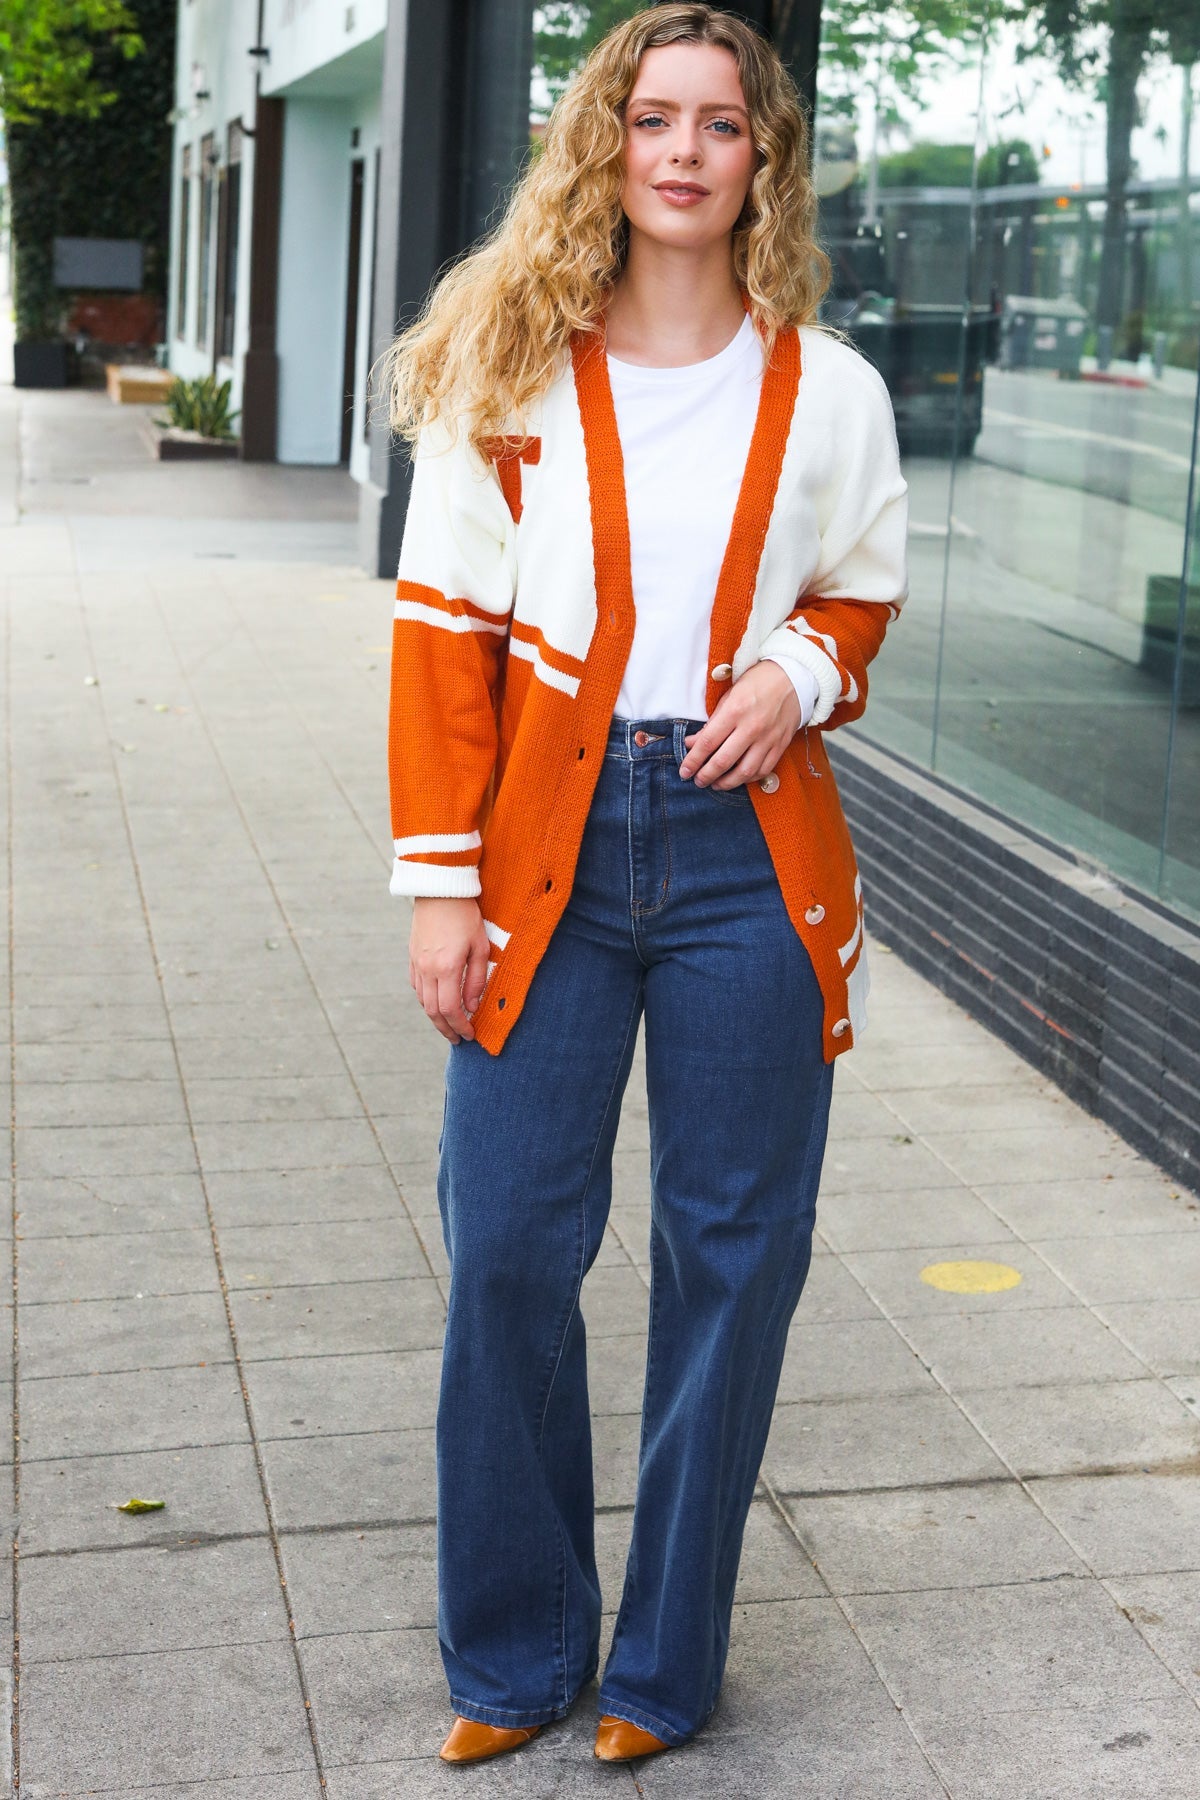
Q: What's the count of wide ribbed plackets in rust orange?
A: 2